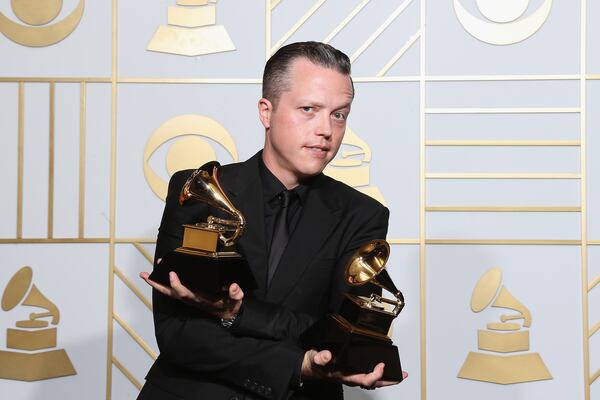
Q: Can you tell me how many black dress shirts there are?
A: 1